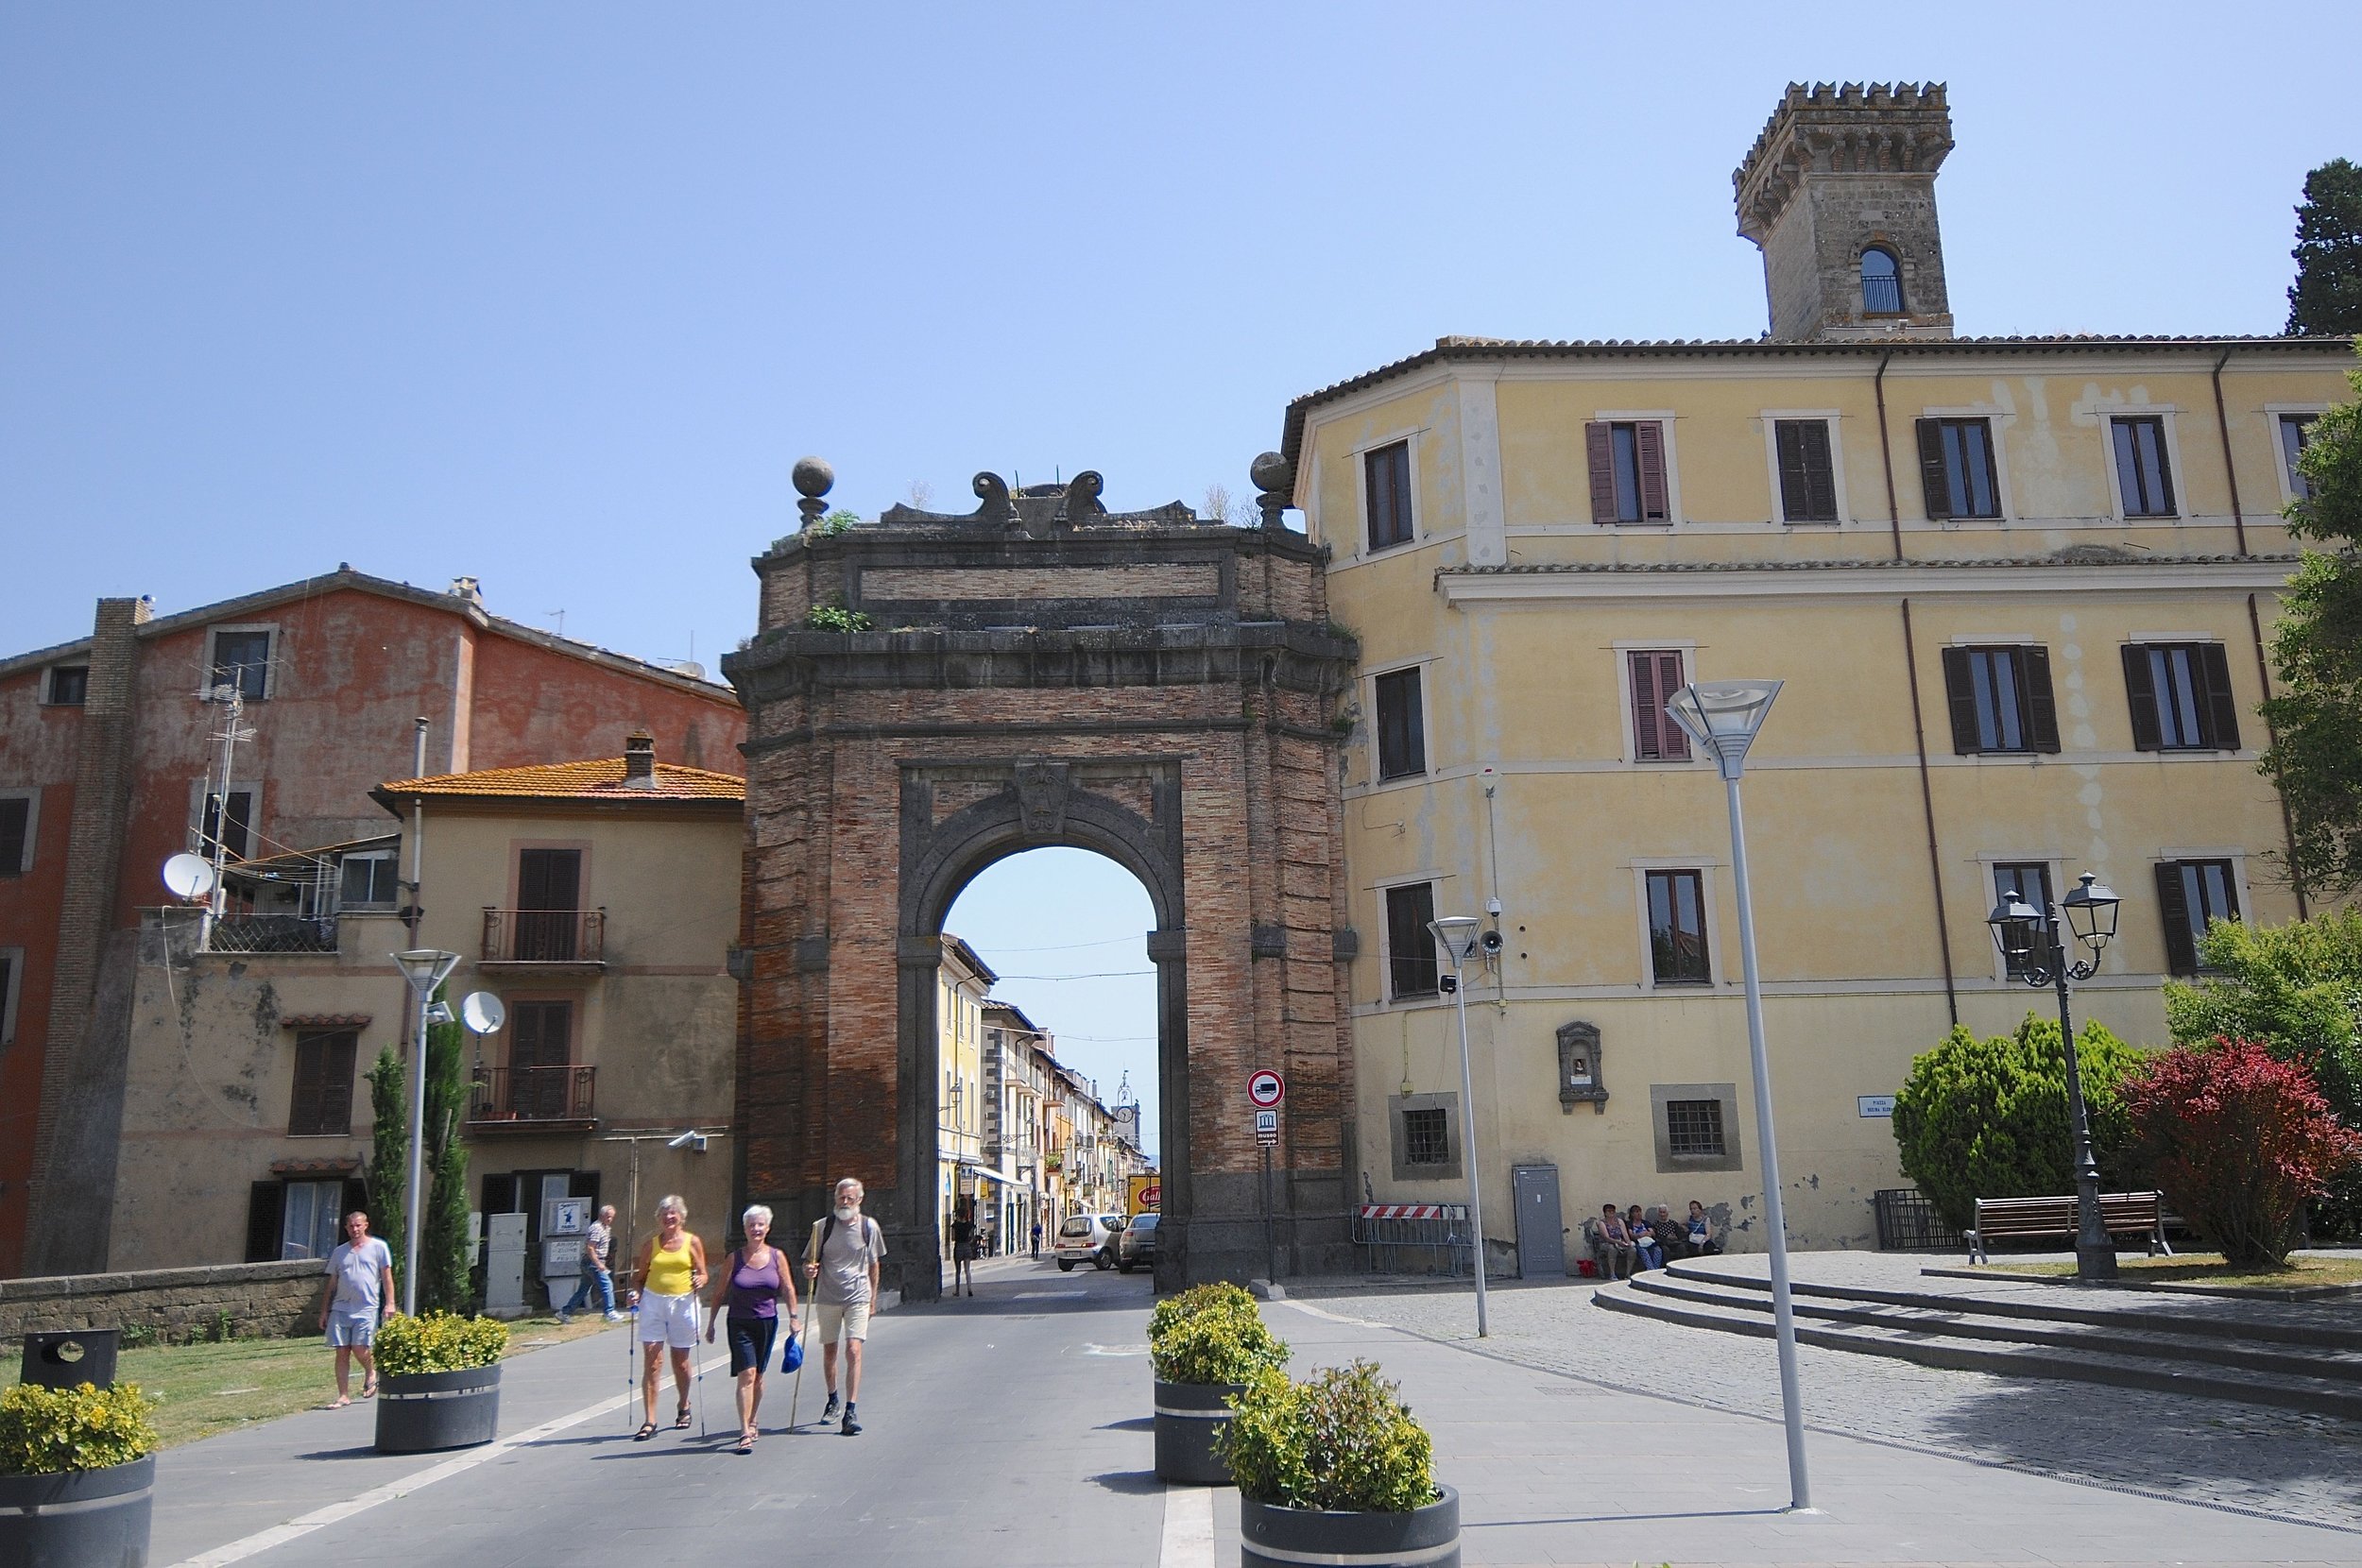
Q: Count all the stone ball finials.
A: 2